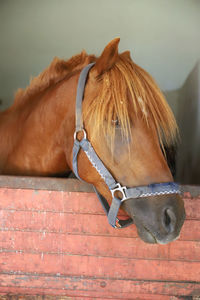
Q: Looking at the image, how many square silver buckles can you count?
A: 1